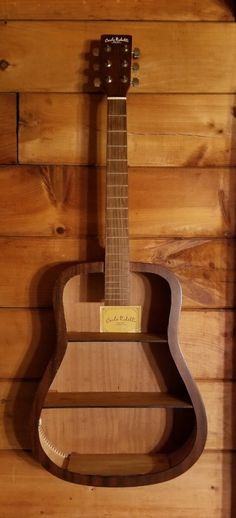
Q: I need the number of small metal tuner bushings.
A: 6